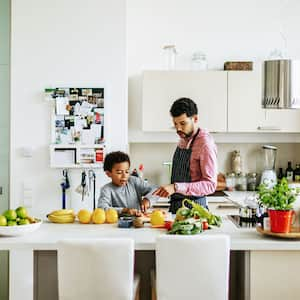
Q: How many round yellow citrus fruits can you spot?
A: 4